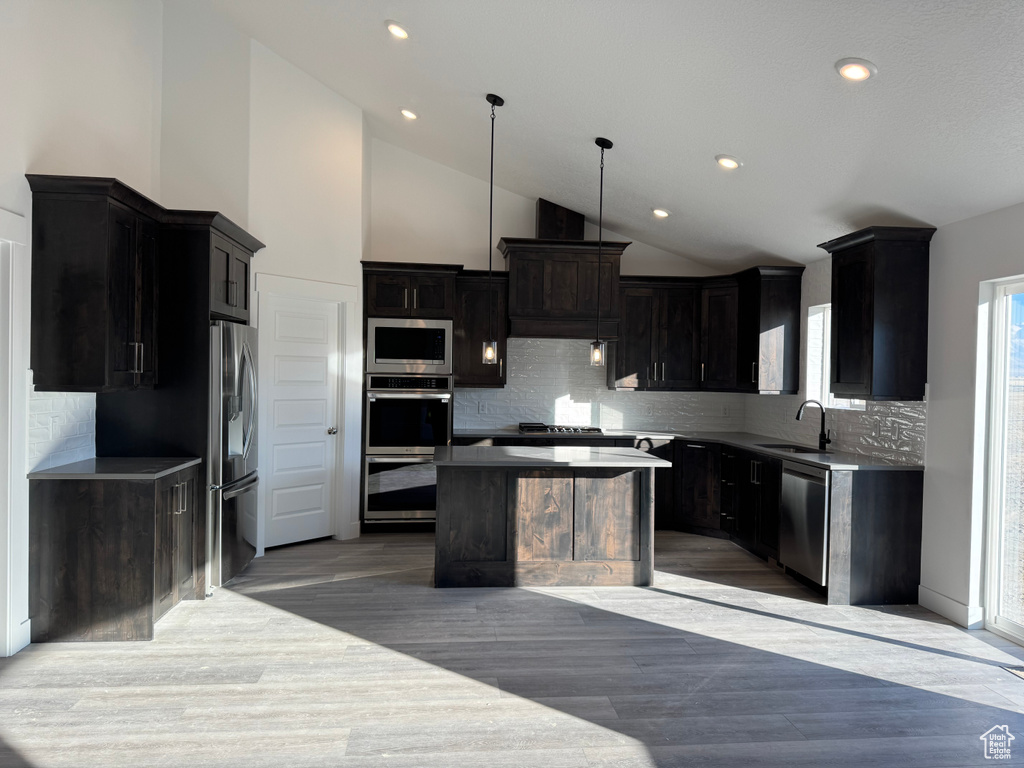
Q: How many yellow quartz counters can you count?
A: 0